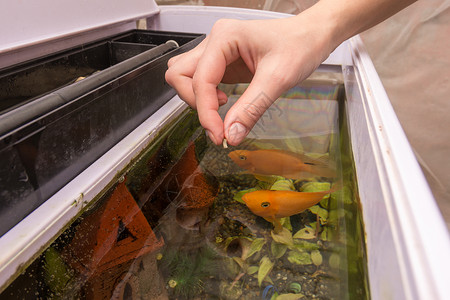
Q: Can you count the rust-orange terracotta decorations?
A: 2